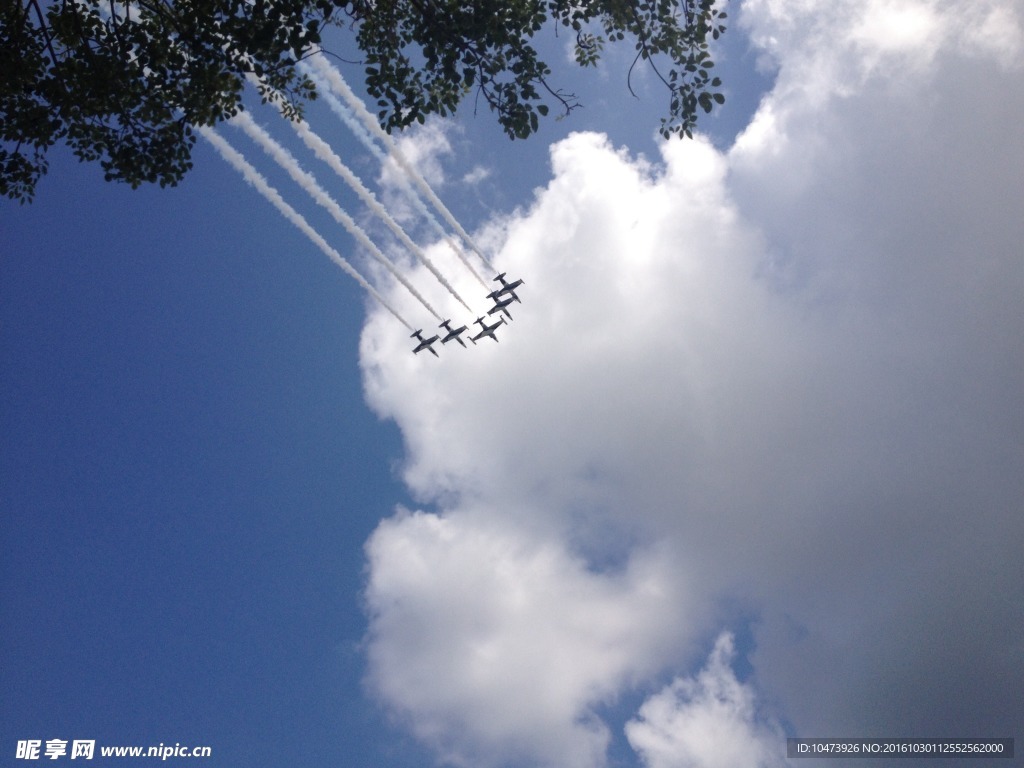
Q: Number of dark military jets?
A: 5